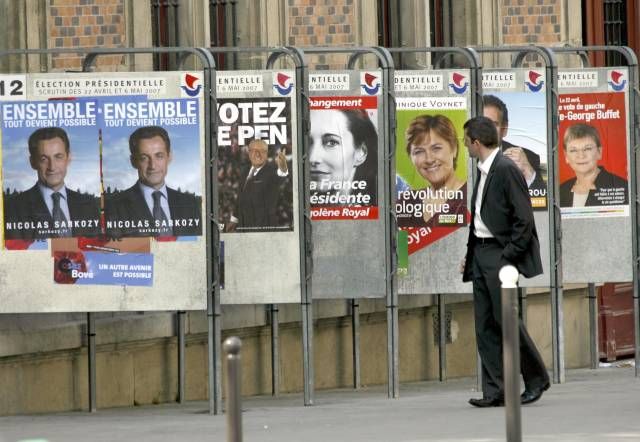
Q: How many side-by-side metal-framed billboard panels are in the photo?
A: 6